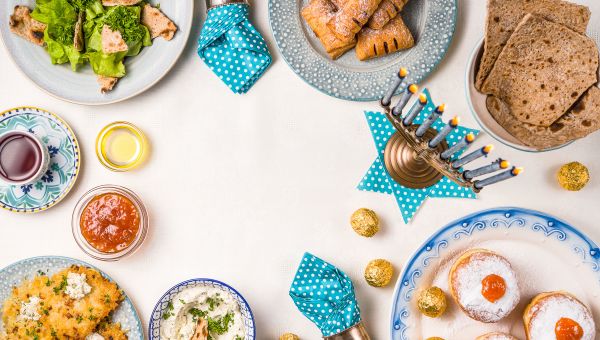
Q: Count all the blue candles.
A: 9